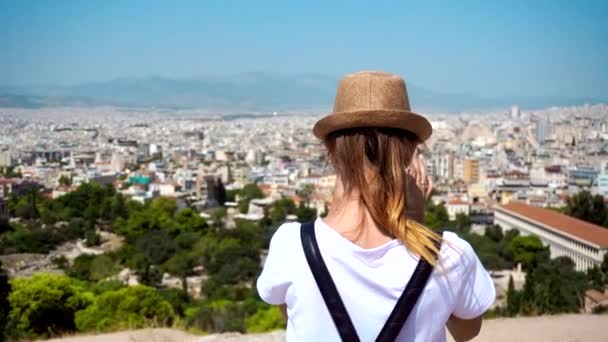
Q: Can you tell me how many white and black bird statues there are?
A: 0